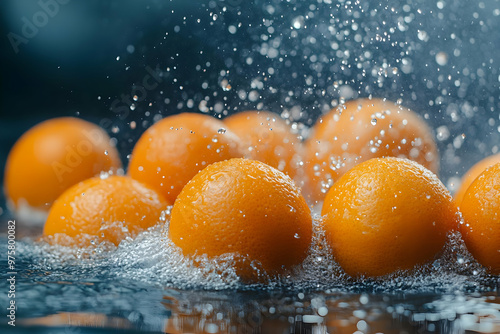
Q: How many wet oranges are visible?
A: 9